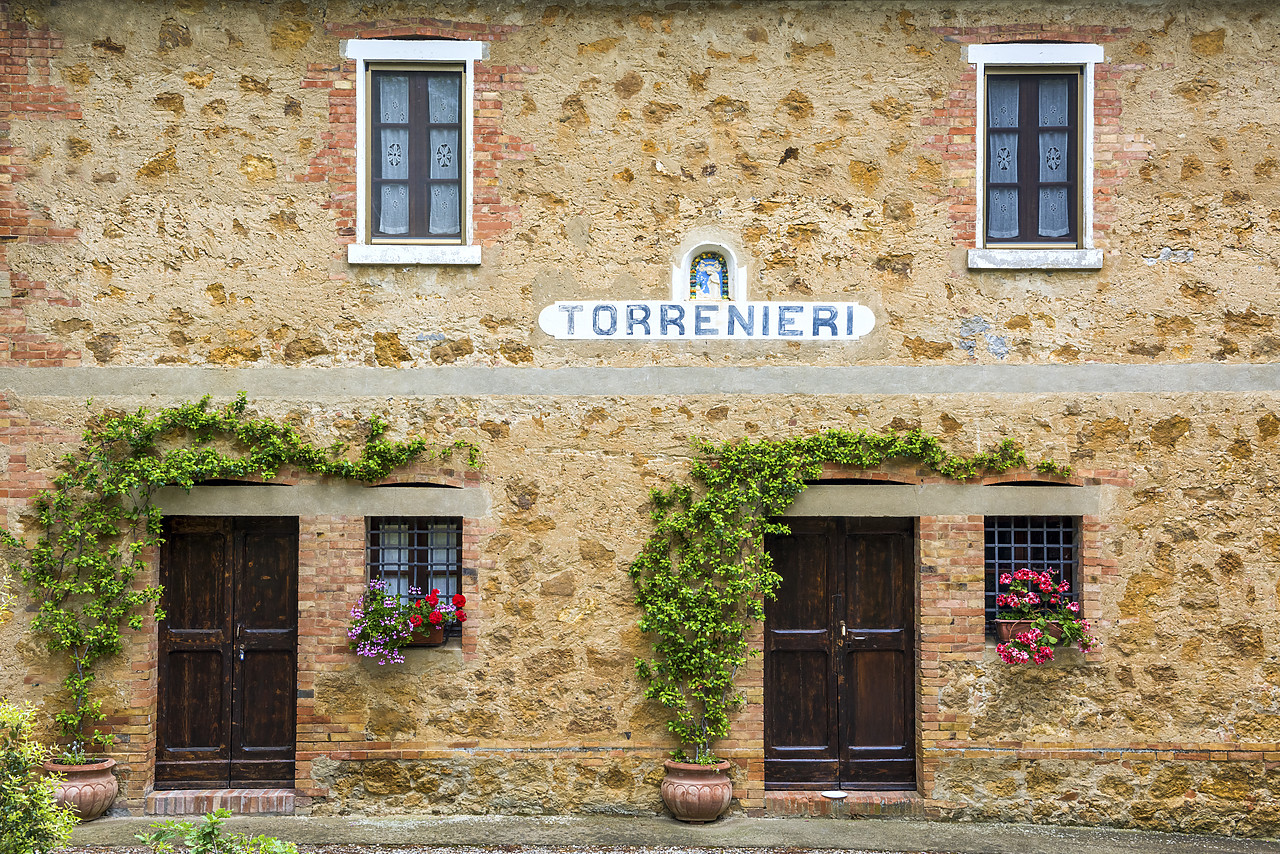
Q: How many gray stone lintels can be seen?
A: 2